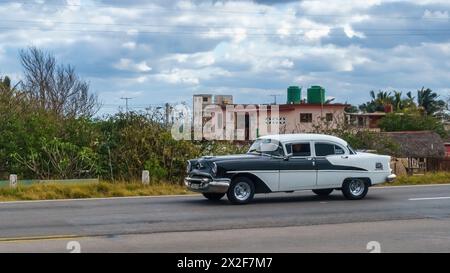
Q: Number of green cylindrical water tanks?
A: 2